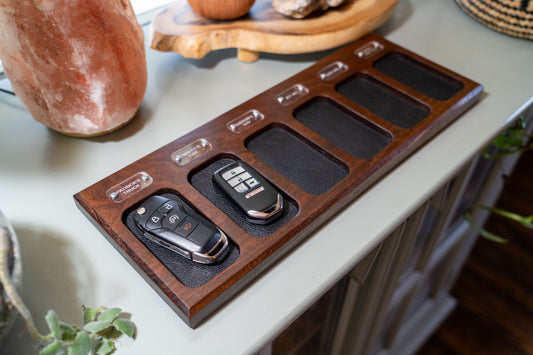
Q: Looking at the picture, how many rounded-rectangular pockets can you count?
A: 6